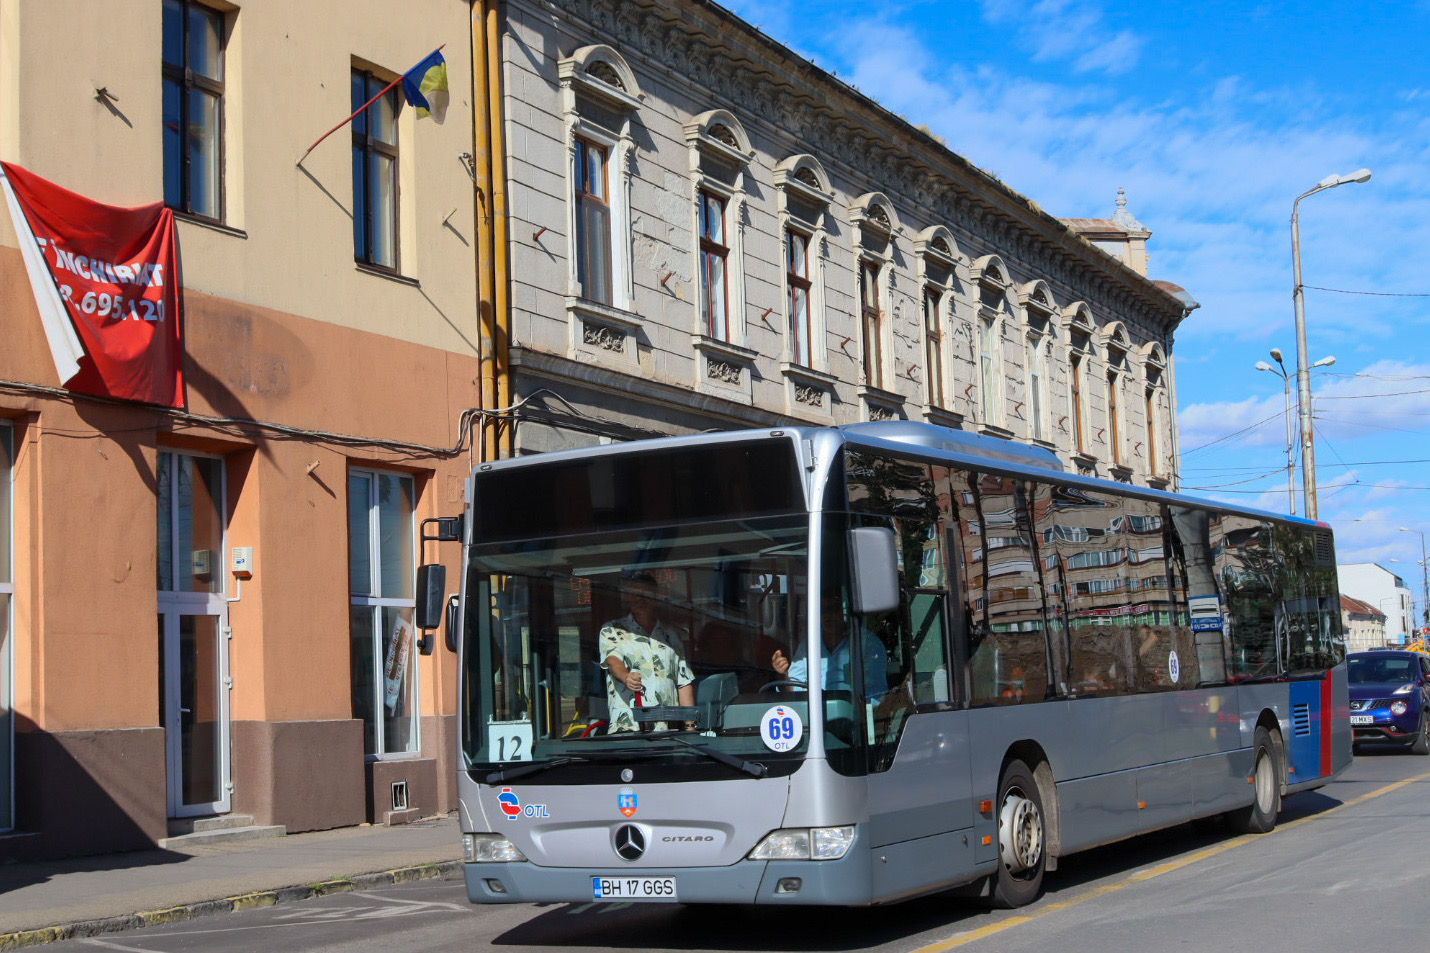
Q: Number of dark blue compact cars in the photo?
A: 1